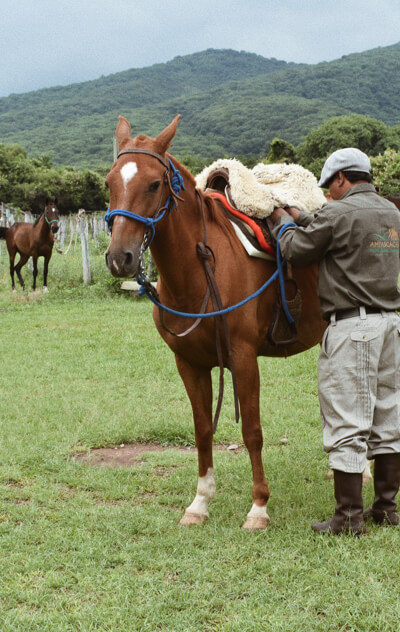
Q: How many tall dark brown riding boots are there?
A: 2